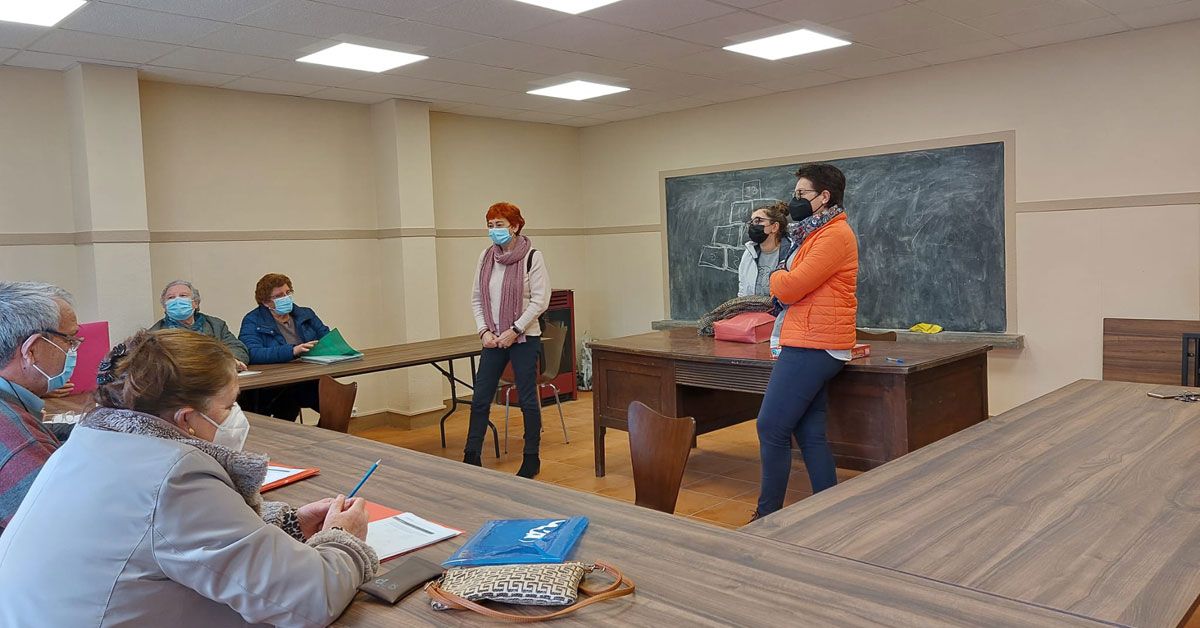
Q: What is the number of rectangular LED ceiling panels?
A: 5